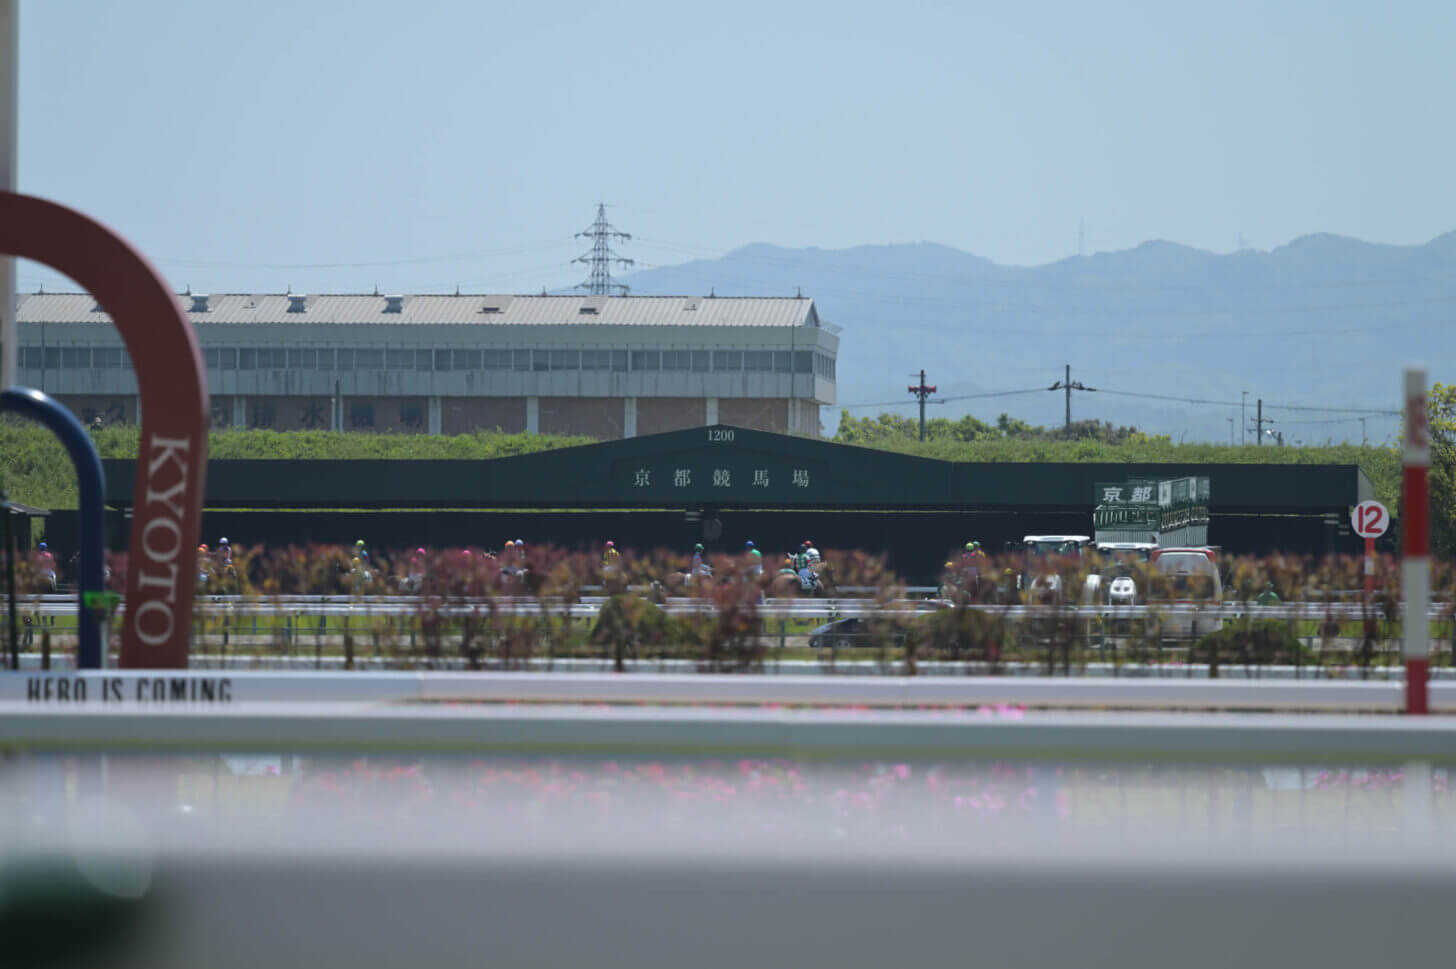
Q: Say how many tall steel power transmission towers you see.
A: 1